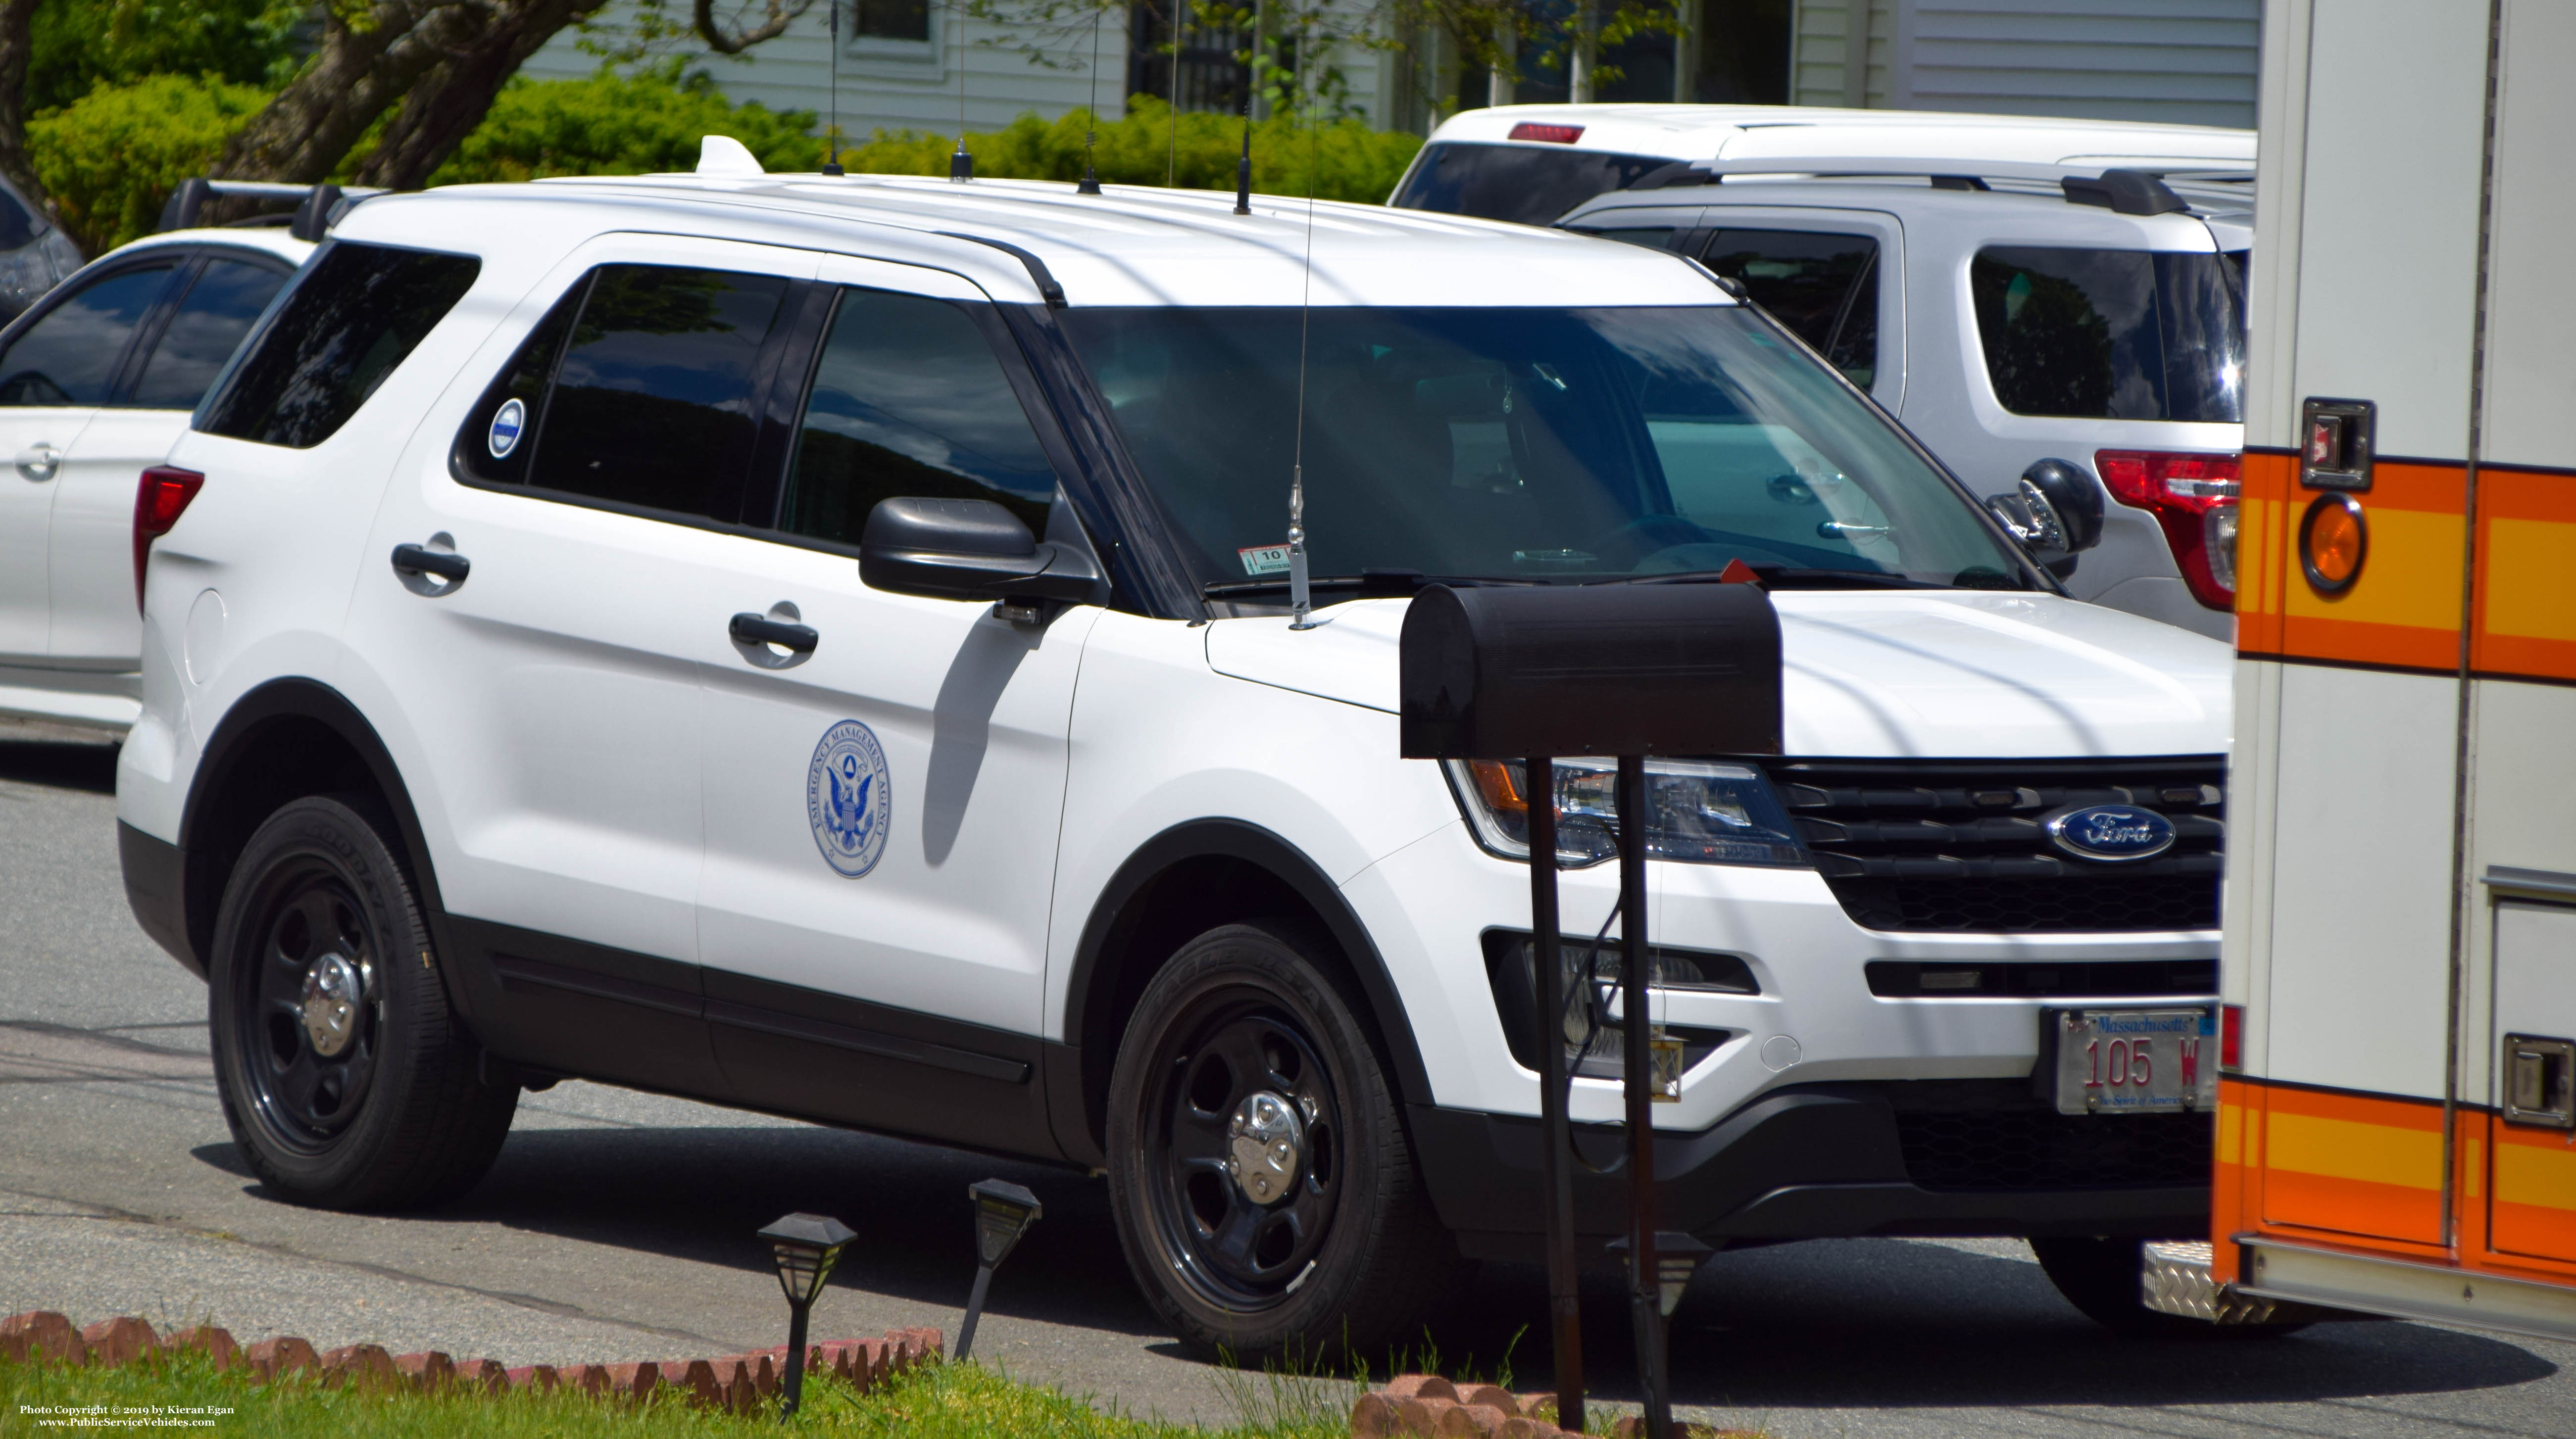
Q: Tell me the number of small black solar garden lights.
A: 3